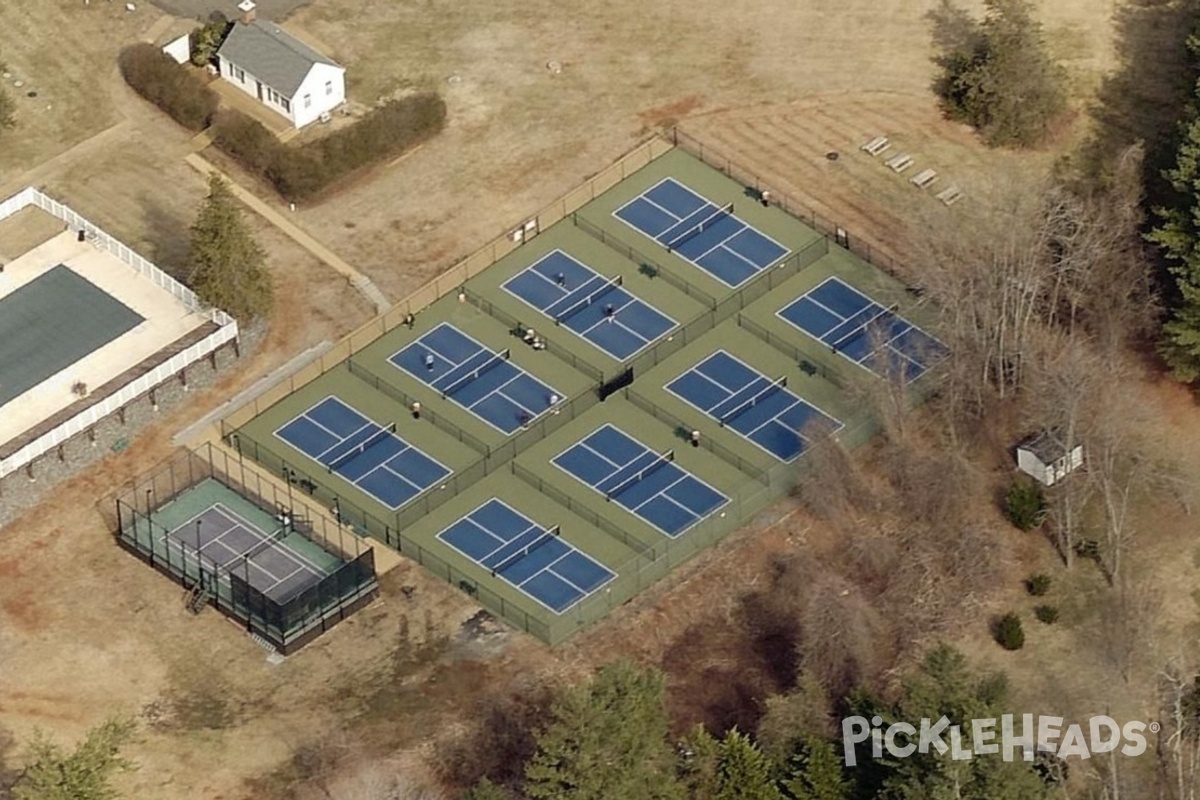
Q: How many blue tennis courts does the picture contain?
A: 8